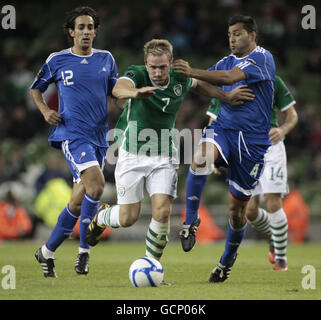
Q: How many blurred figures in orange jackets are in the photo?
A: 4